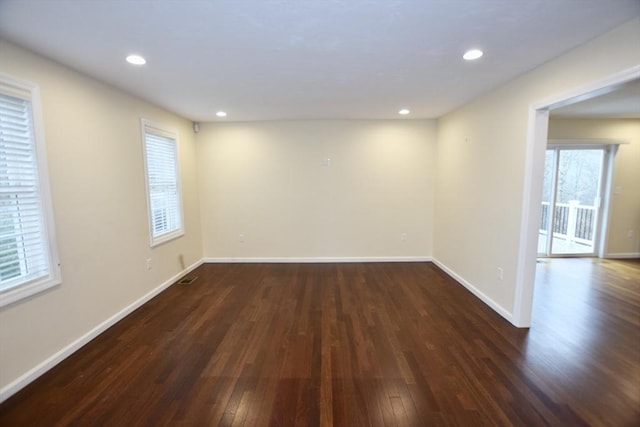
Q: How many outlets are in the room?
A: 4